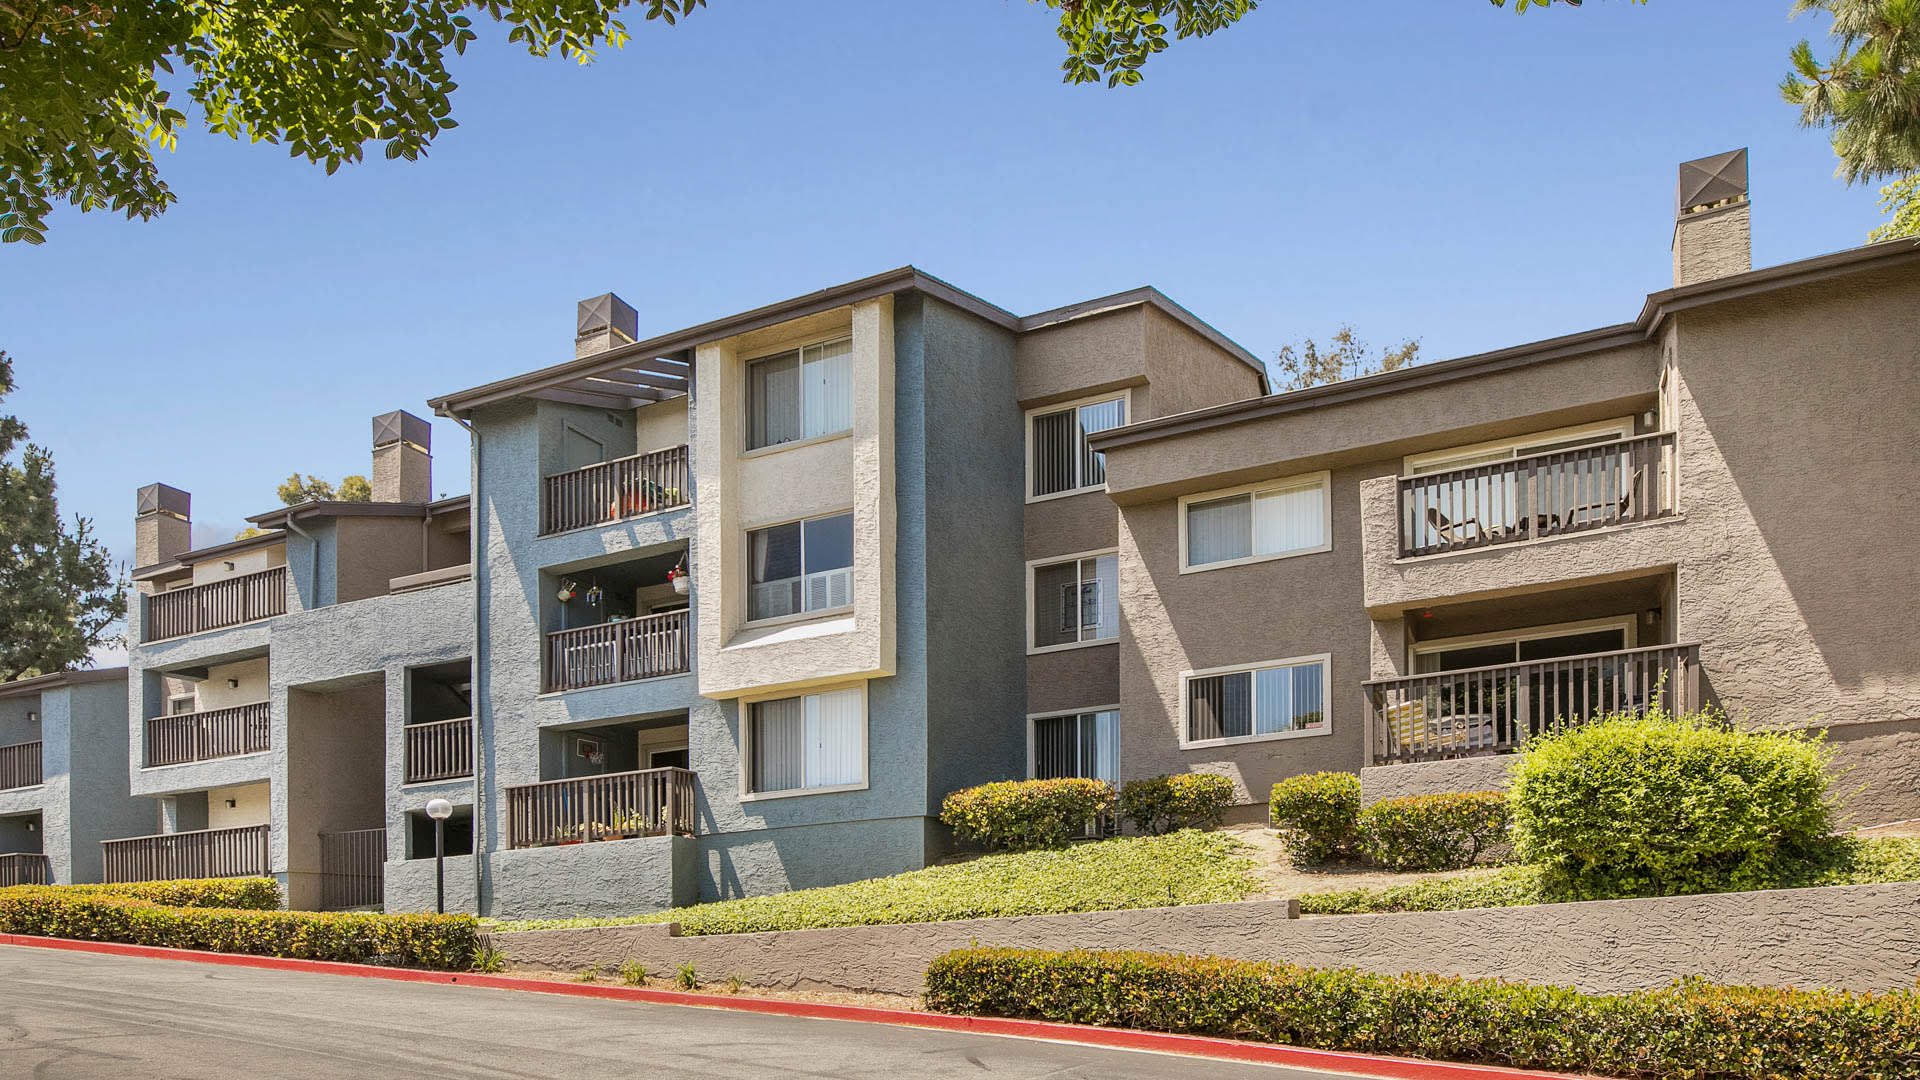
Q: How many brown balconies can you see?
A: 11